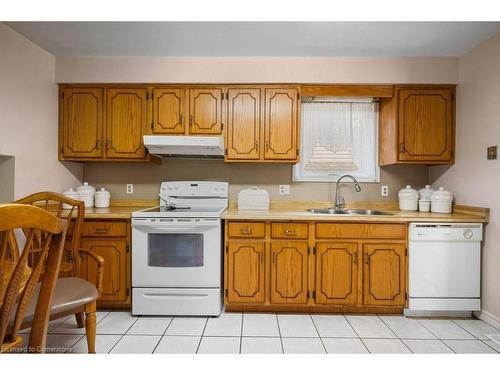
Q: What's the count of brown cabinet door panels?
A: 12